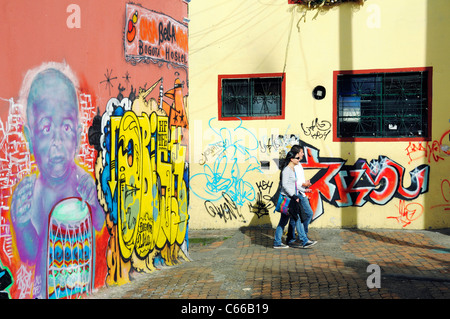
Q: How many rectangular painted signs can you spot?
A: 1